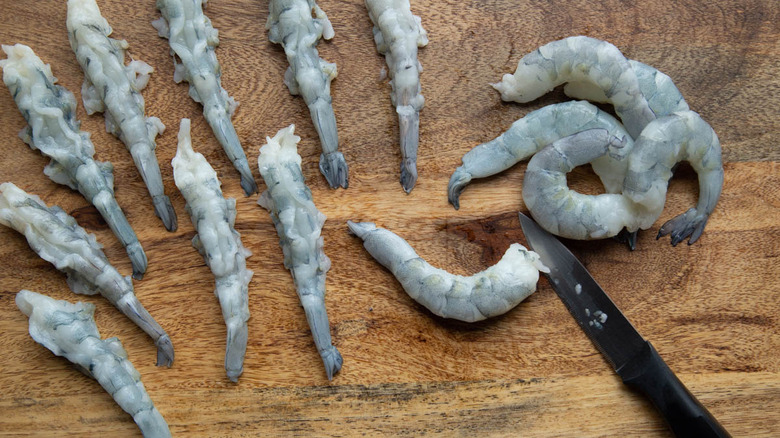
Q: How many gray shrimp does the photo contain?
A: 15